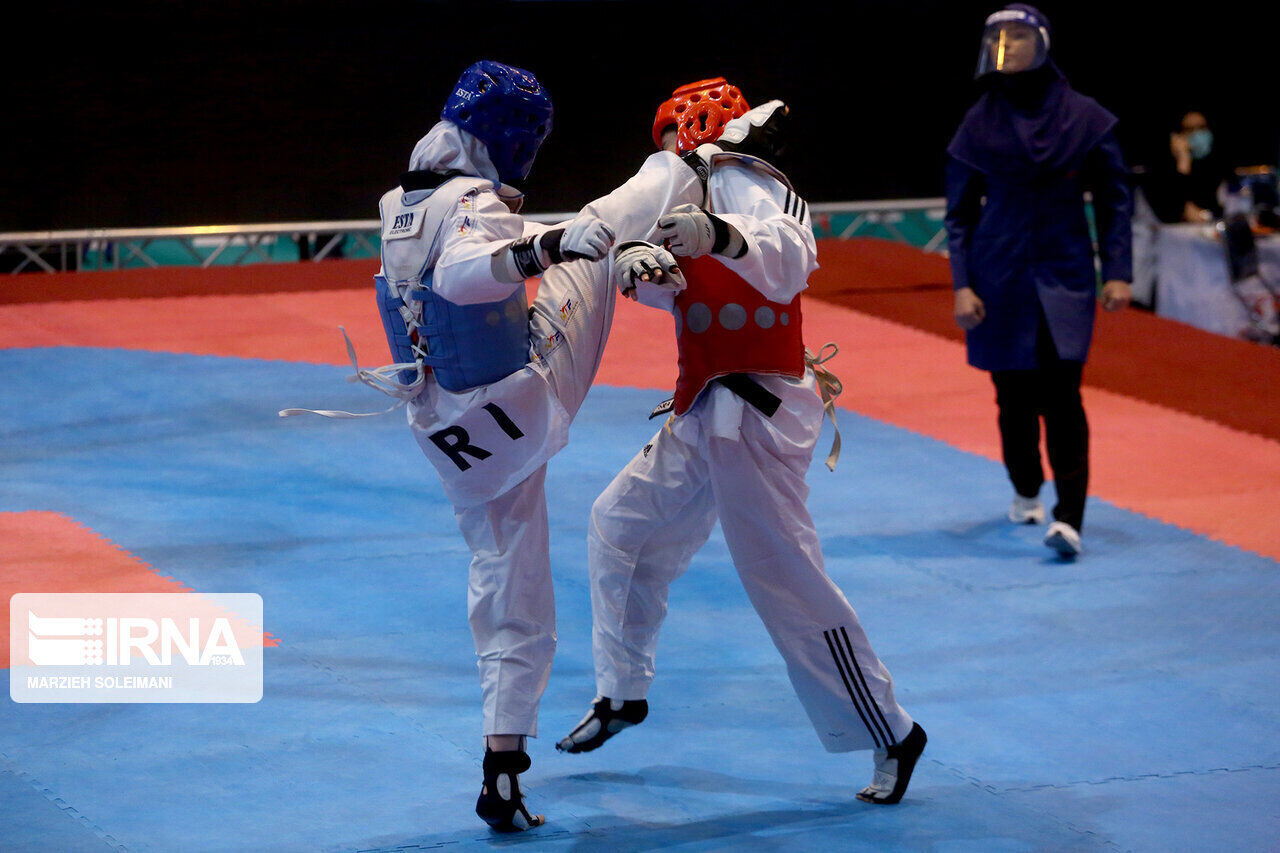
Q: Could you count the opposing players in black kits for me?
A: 0